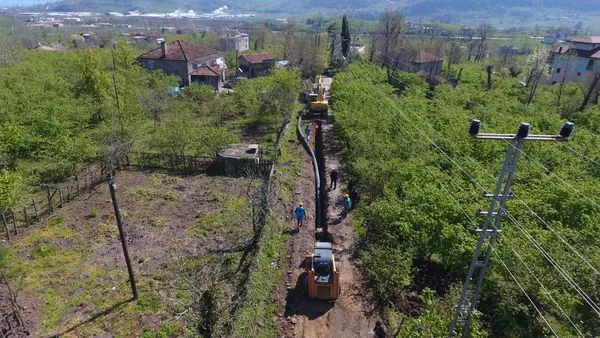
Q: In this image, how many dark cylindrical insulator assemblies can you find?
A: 3